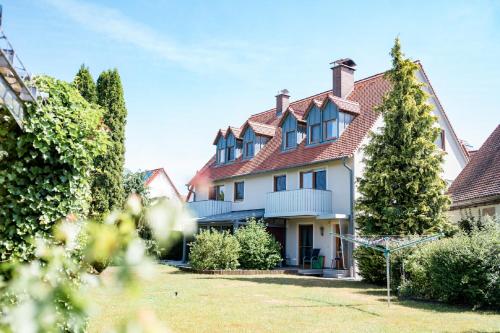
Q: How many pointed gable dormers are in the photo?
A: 6